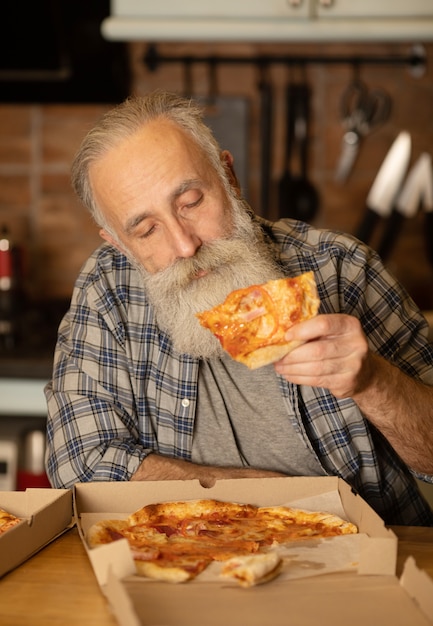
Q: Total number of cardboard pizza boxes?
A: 2